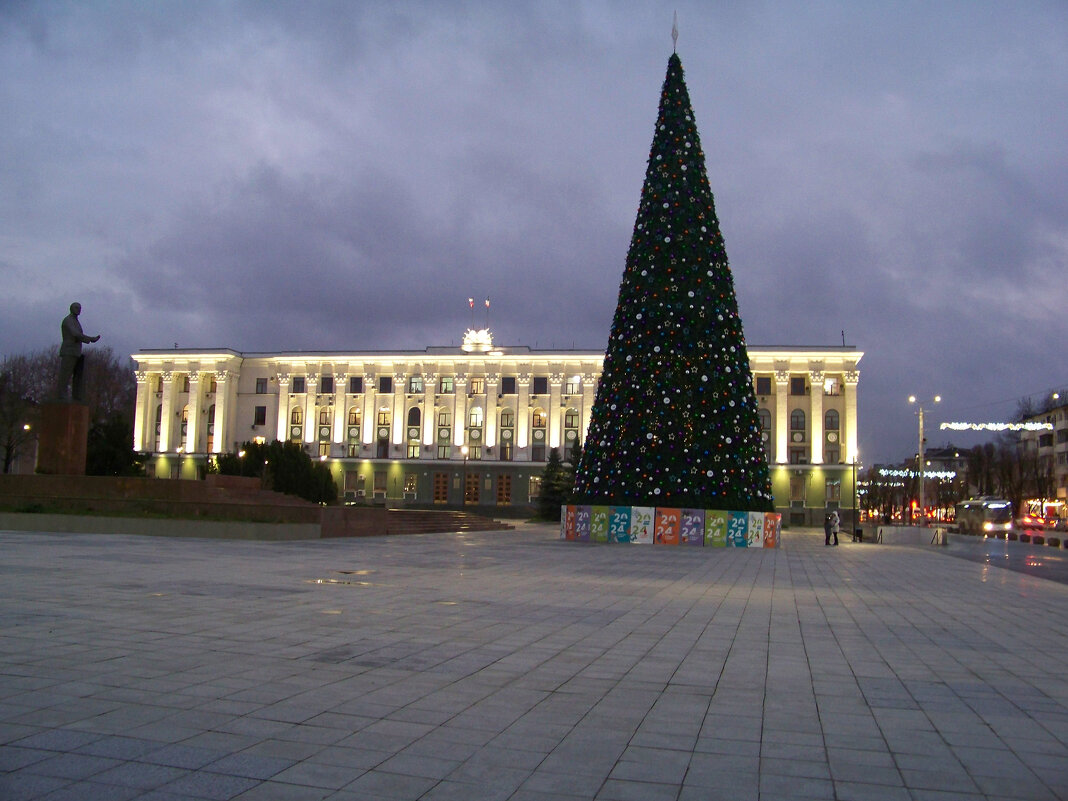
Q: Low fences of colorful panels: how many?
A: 1